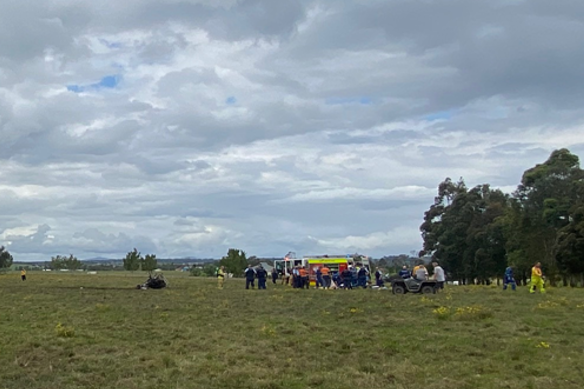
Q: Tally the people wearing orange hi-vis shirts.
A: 2